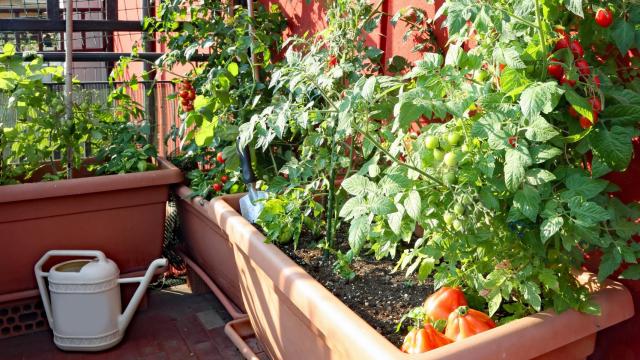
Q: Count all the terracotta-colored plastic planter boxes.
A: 3